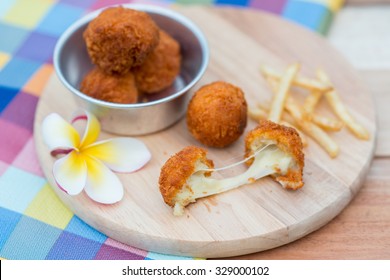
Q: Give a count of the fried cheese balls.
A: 5